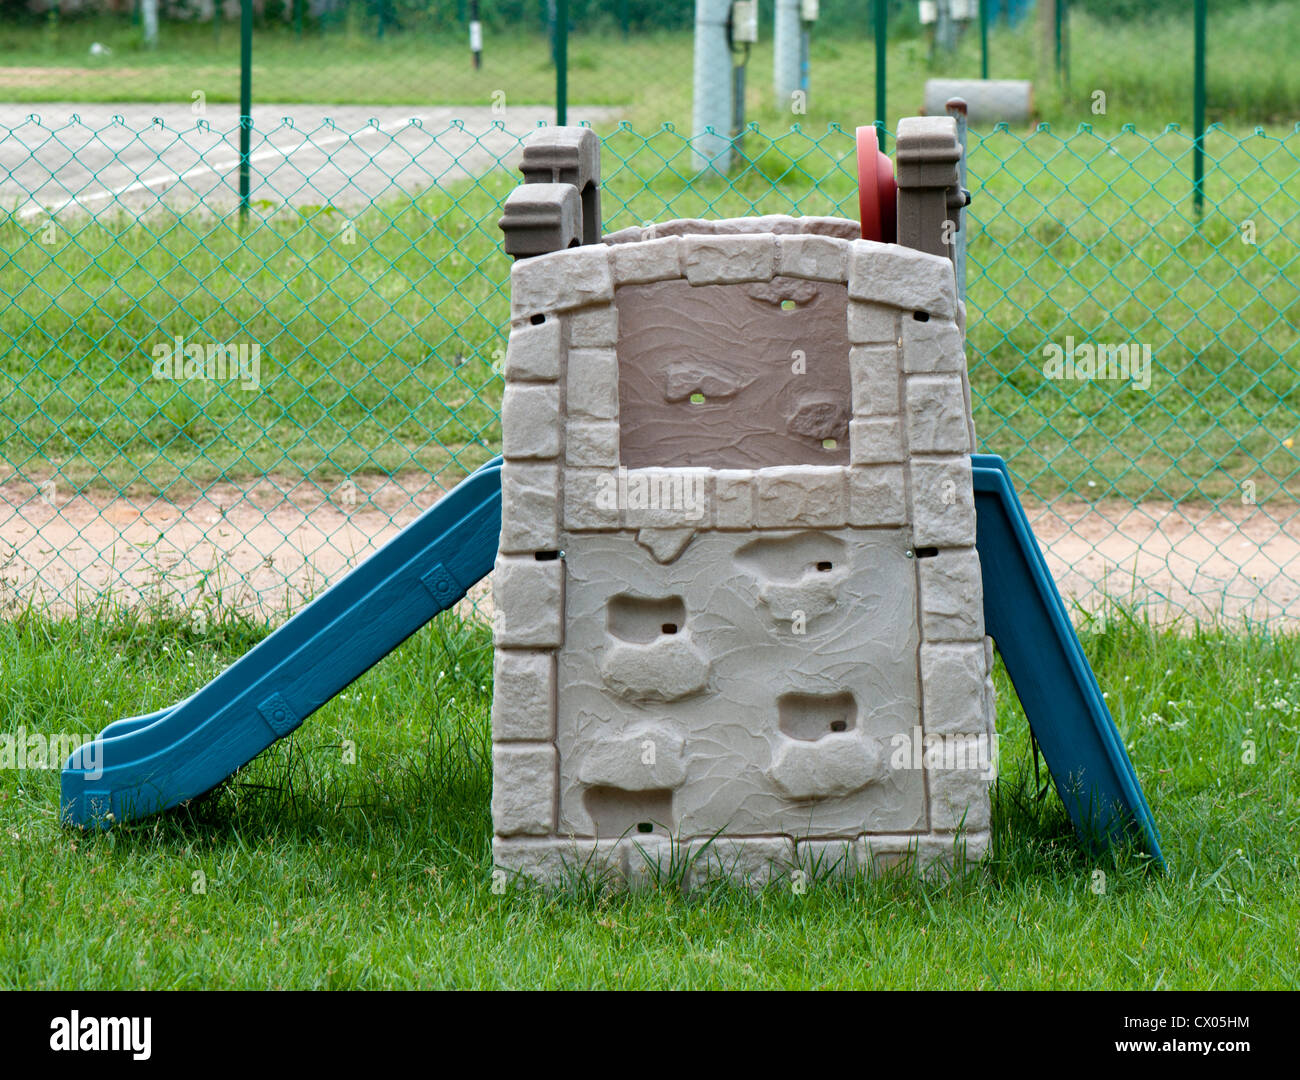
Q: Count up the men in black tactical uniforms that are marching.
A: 0